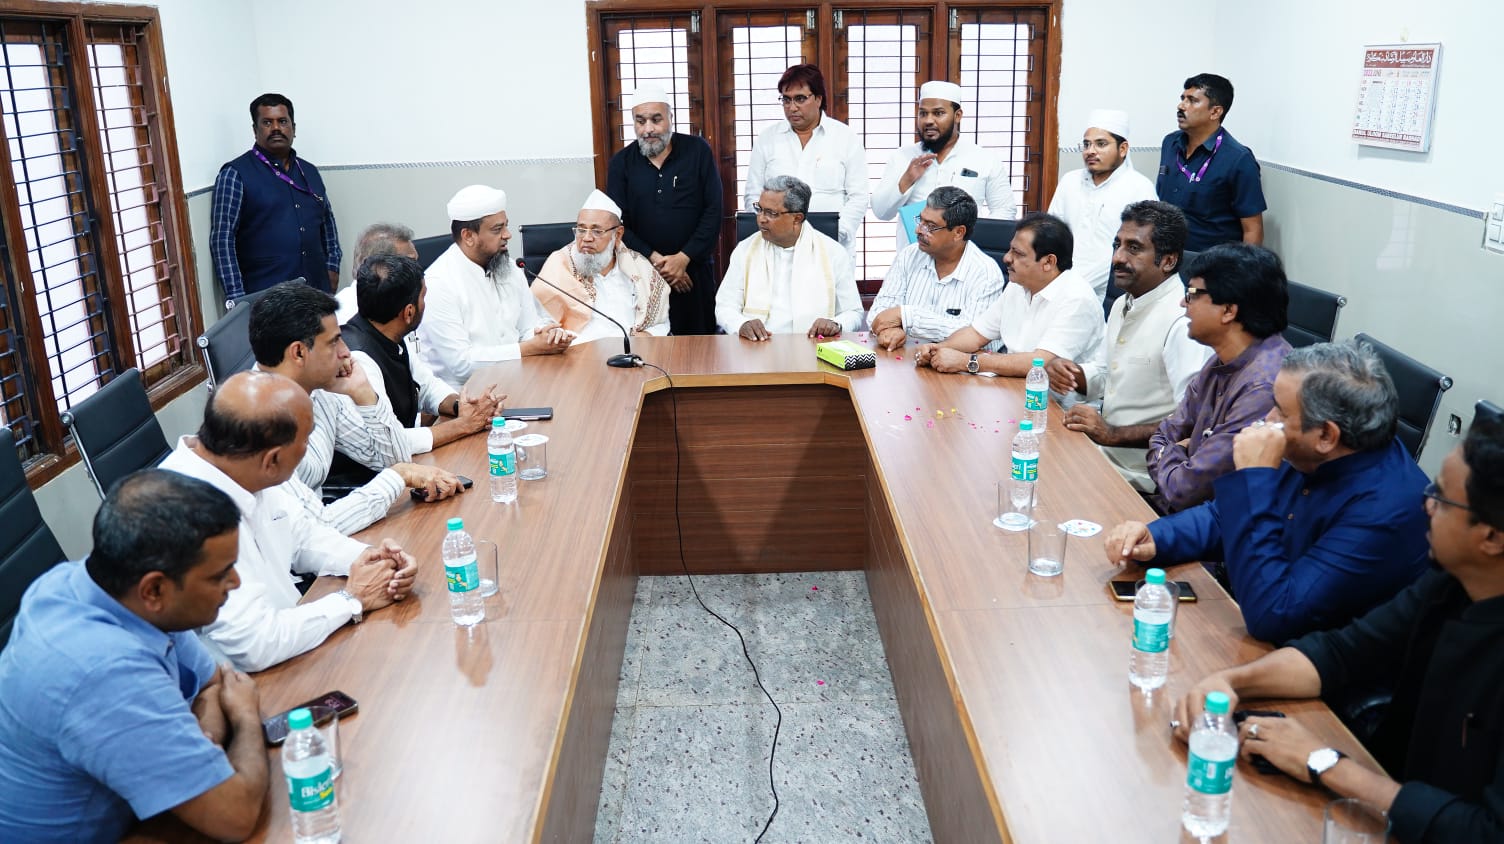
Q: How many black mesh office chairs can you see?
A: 12